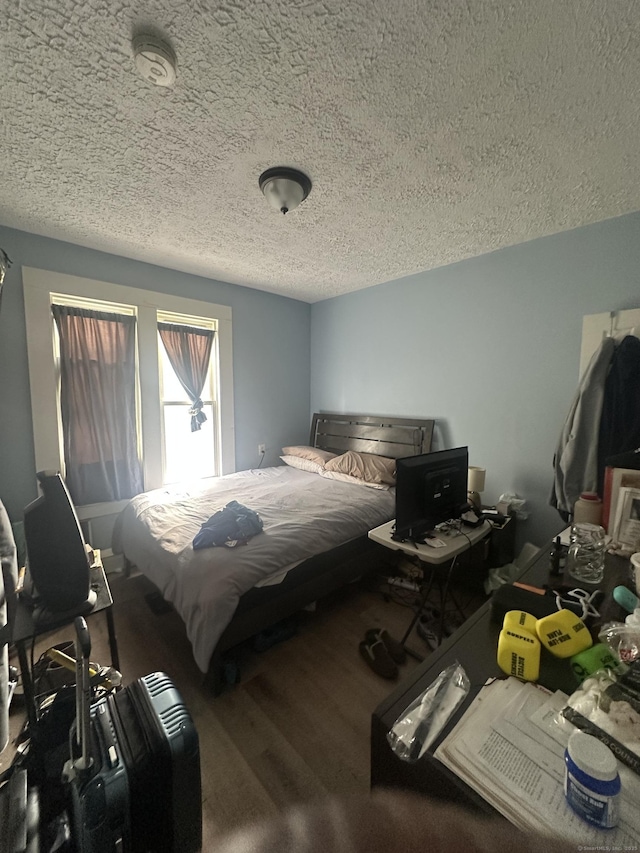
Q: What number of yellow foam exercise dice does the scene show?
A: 3